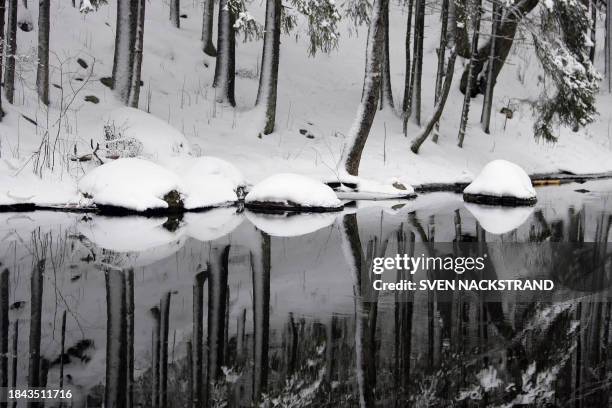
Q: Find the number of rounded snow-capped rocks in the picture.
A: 4